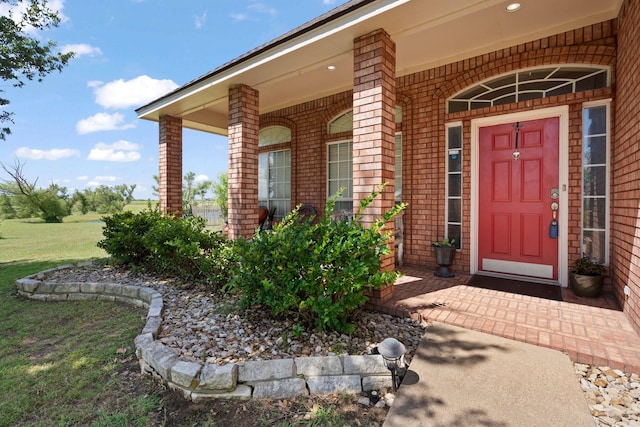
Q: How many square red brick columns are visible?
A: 3